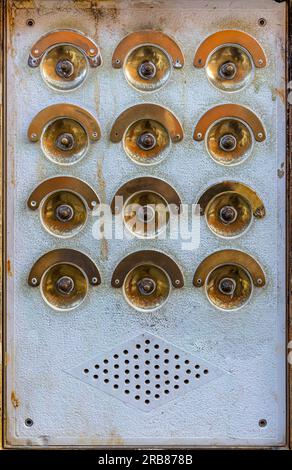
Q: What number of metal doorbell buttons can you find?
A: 12